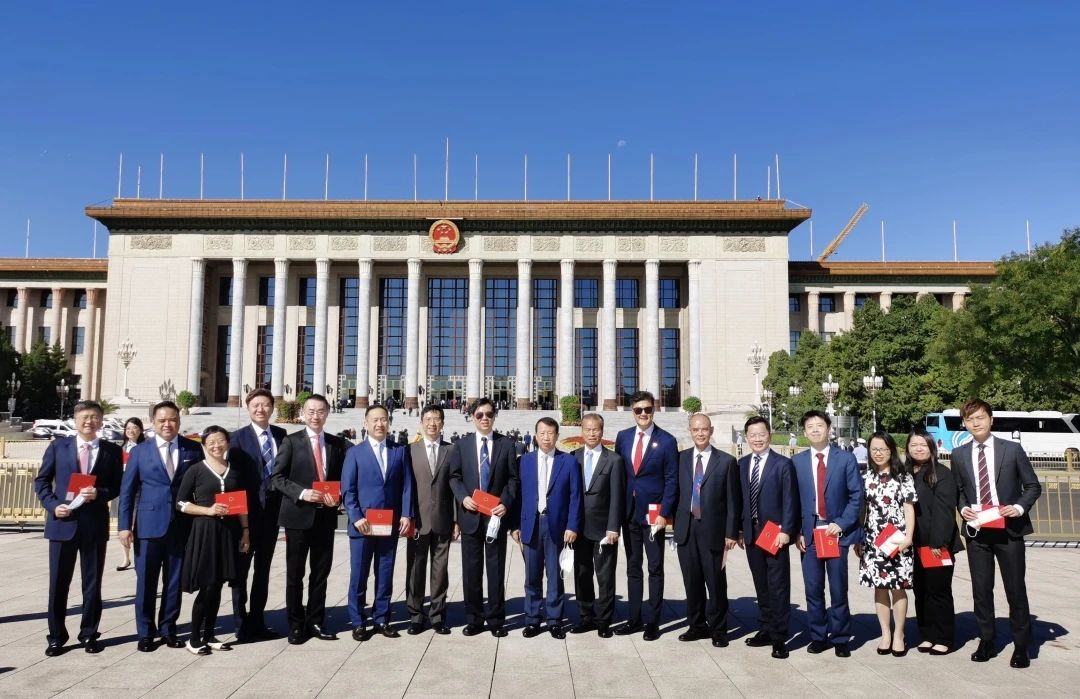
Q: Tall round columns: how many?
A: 12